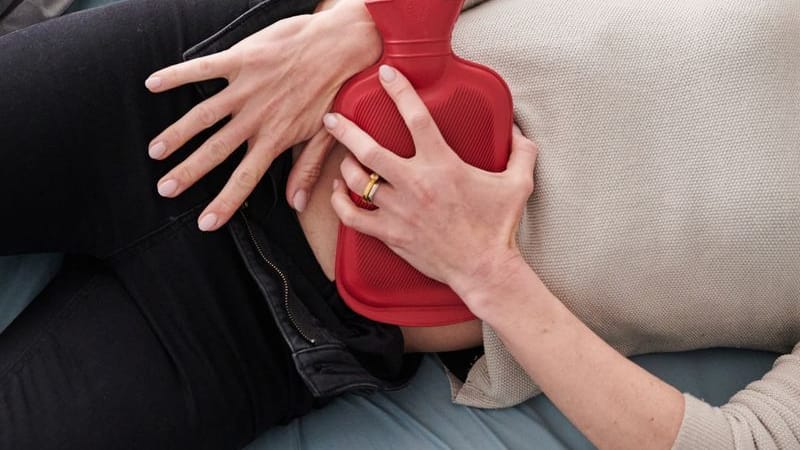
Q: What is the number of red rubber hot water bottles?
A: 1